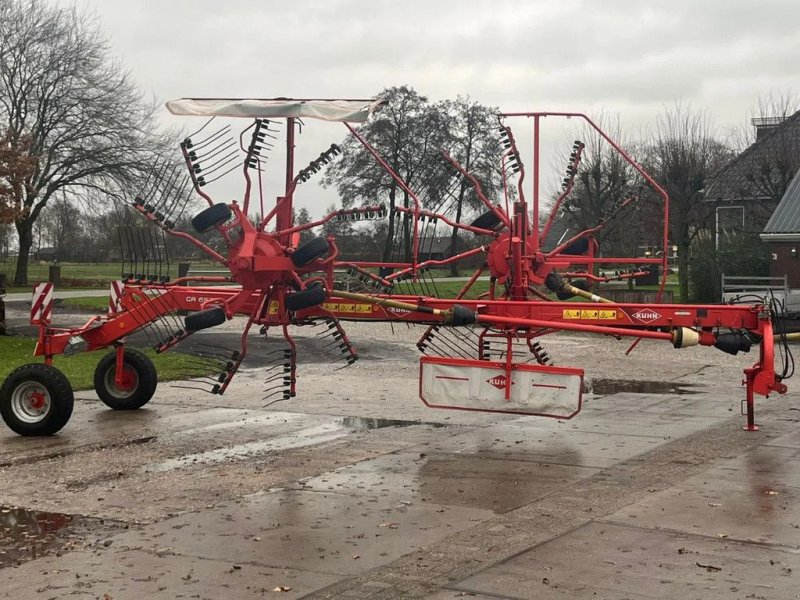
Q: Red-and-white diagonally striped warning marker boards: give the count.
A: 2